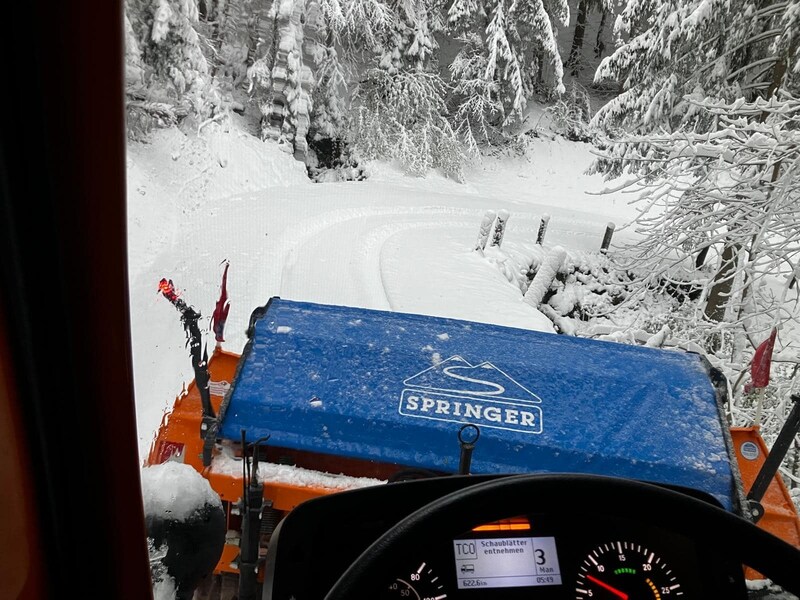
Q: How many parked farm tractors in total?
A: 0